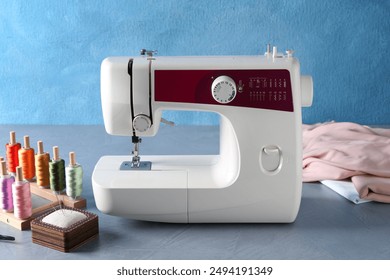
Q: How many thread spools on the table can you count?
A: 7